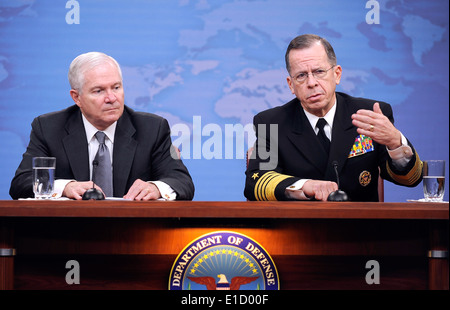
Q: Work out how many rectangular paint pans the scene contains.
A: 0